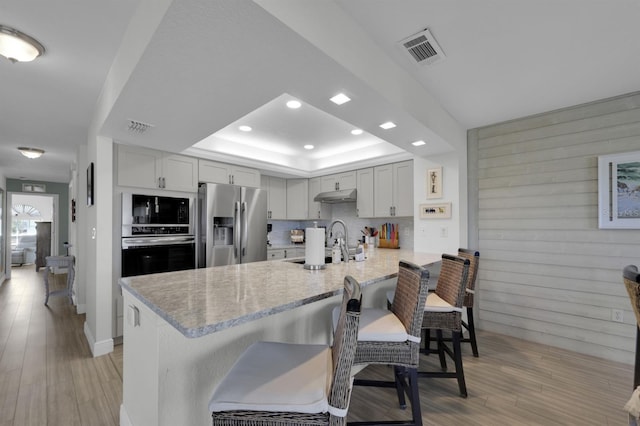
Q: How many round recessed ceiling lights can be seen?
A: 4